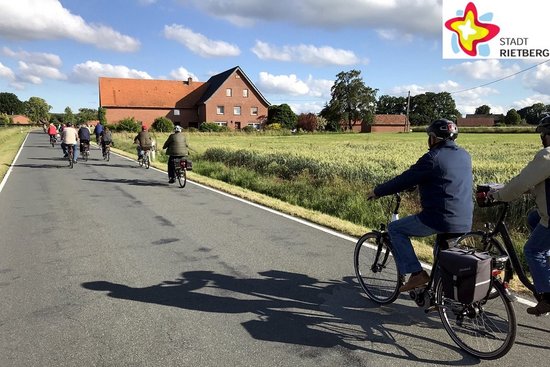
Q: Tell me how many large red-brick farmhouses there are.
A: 1